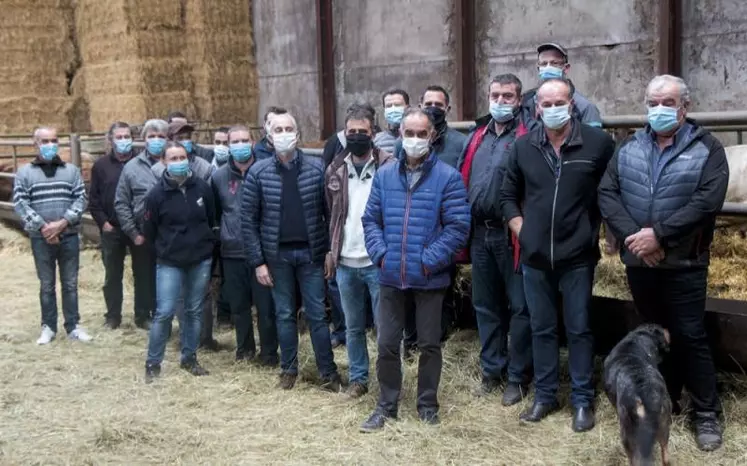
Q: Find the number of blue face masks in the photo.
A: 12